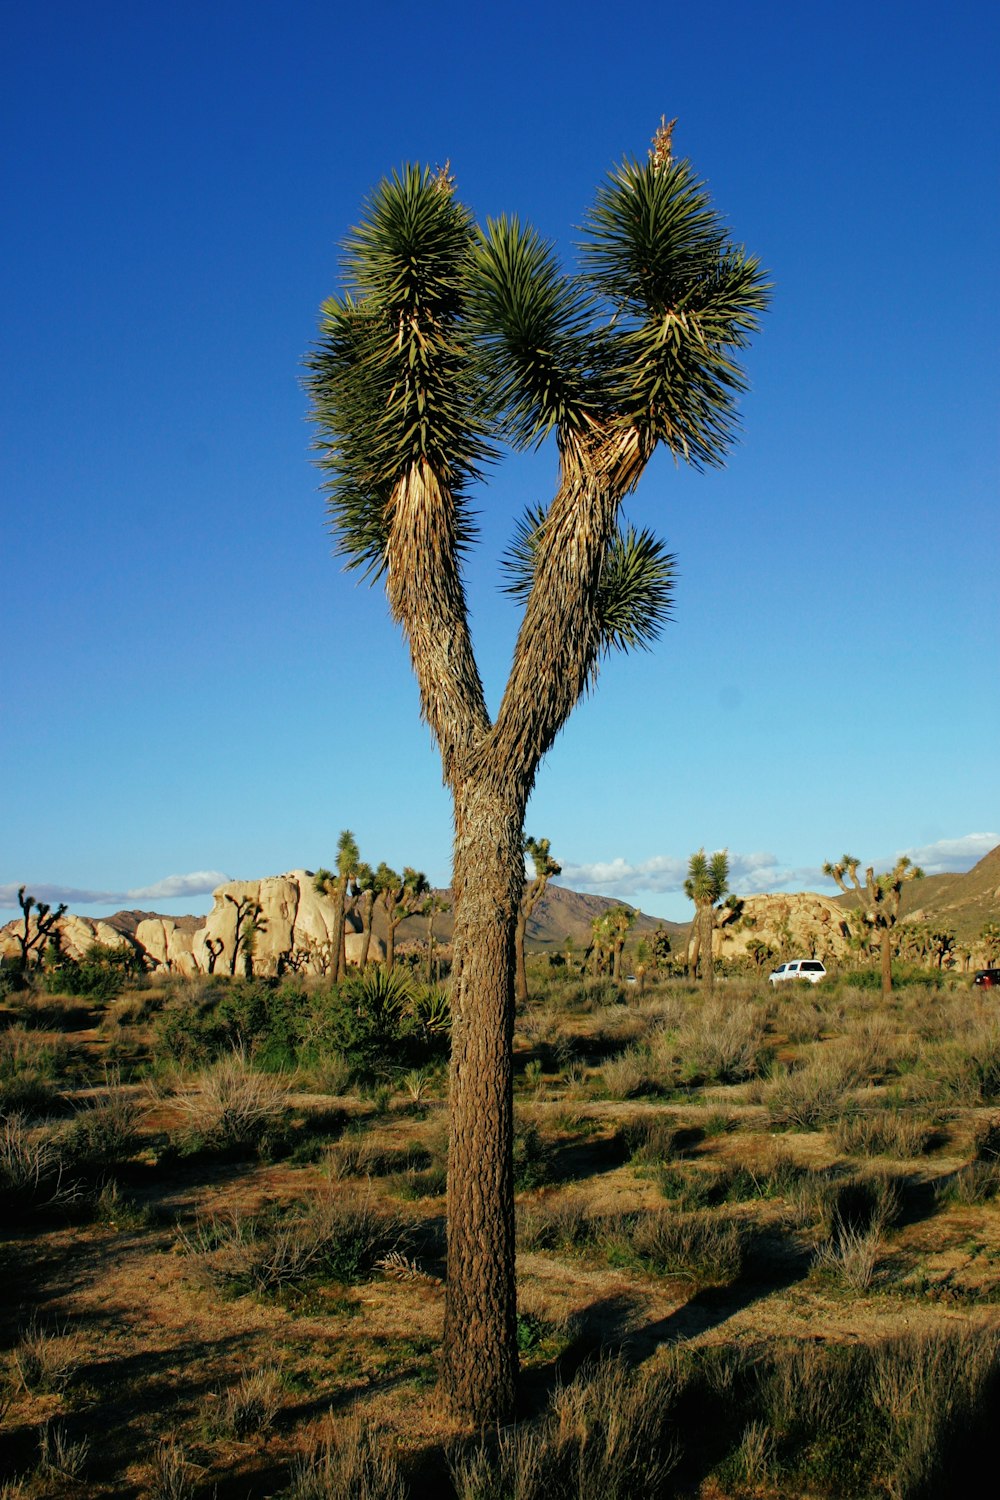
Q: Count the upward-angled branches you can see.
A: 2